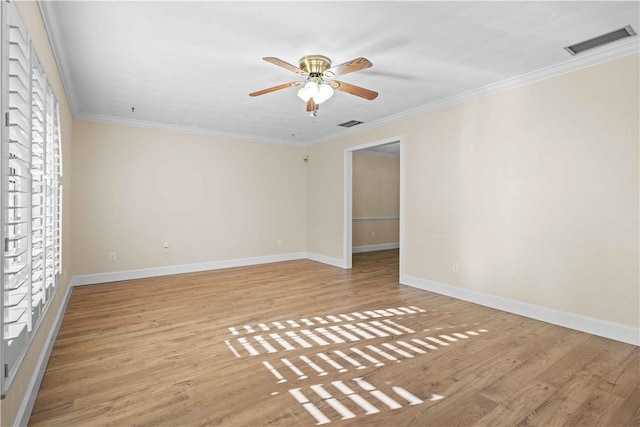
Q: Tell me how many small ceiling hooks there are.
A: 2